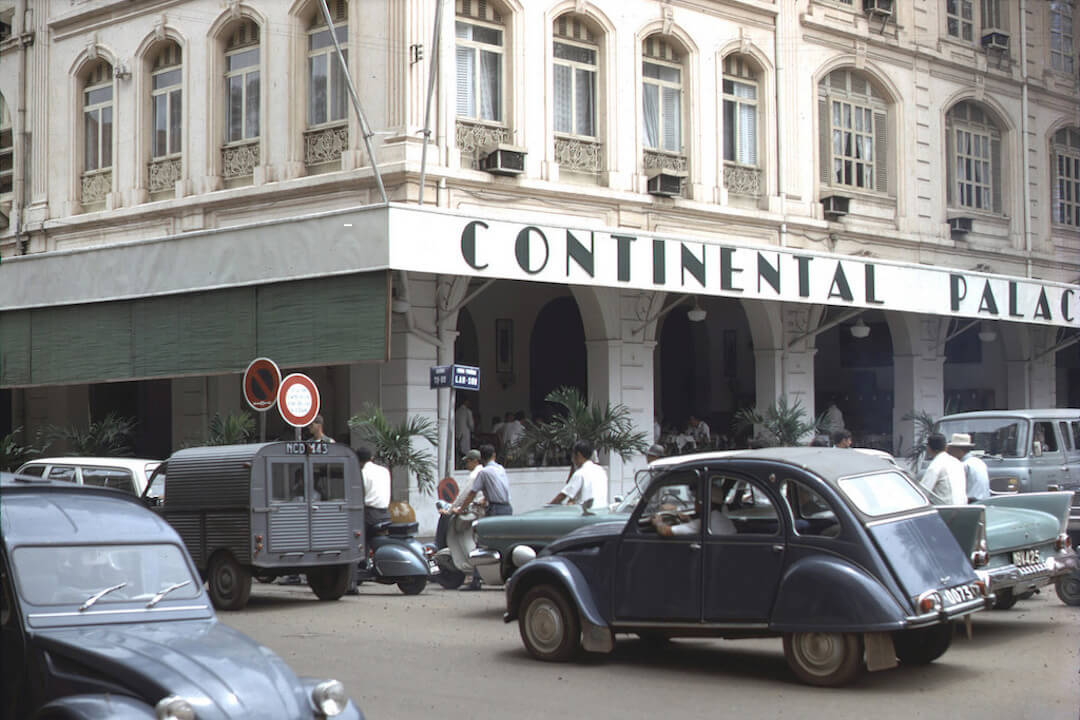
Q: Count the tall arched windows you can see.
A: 11